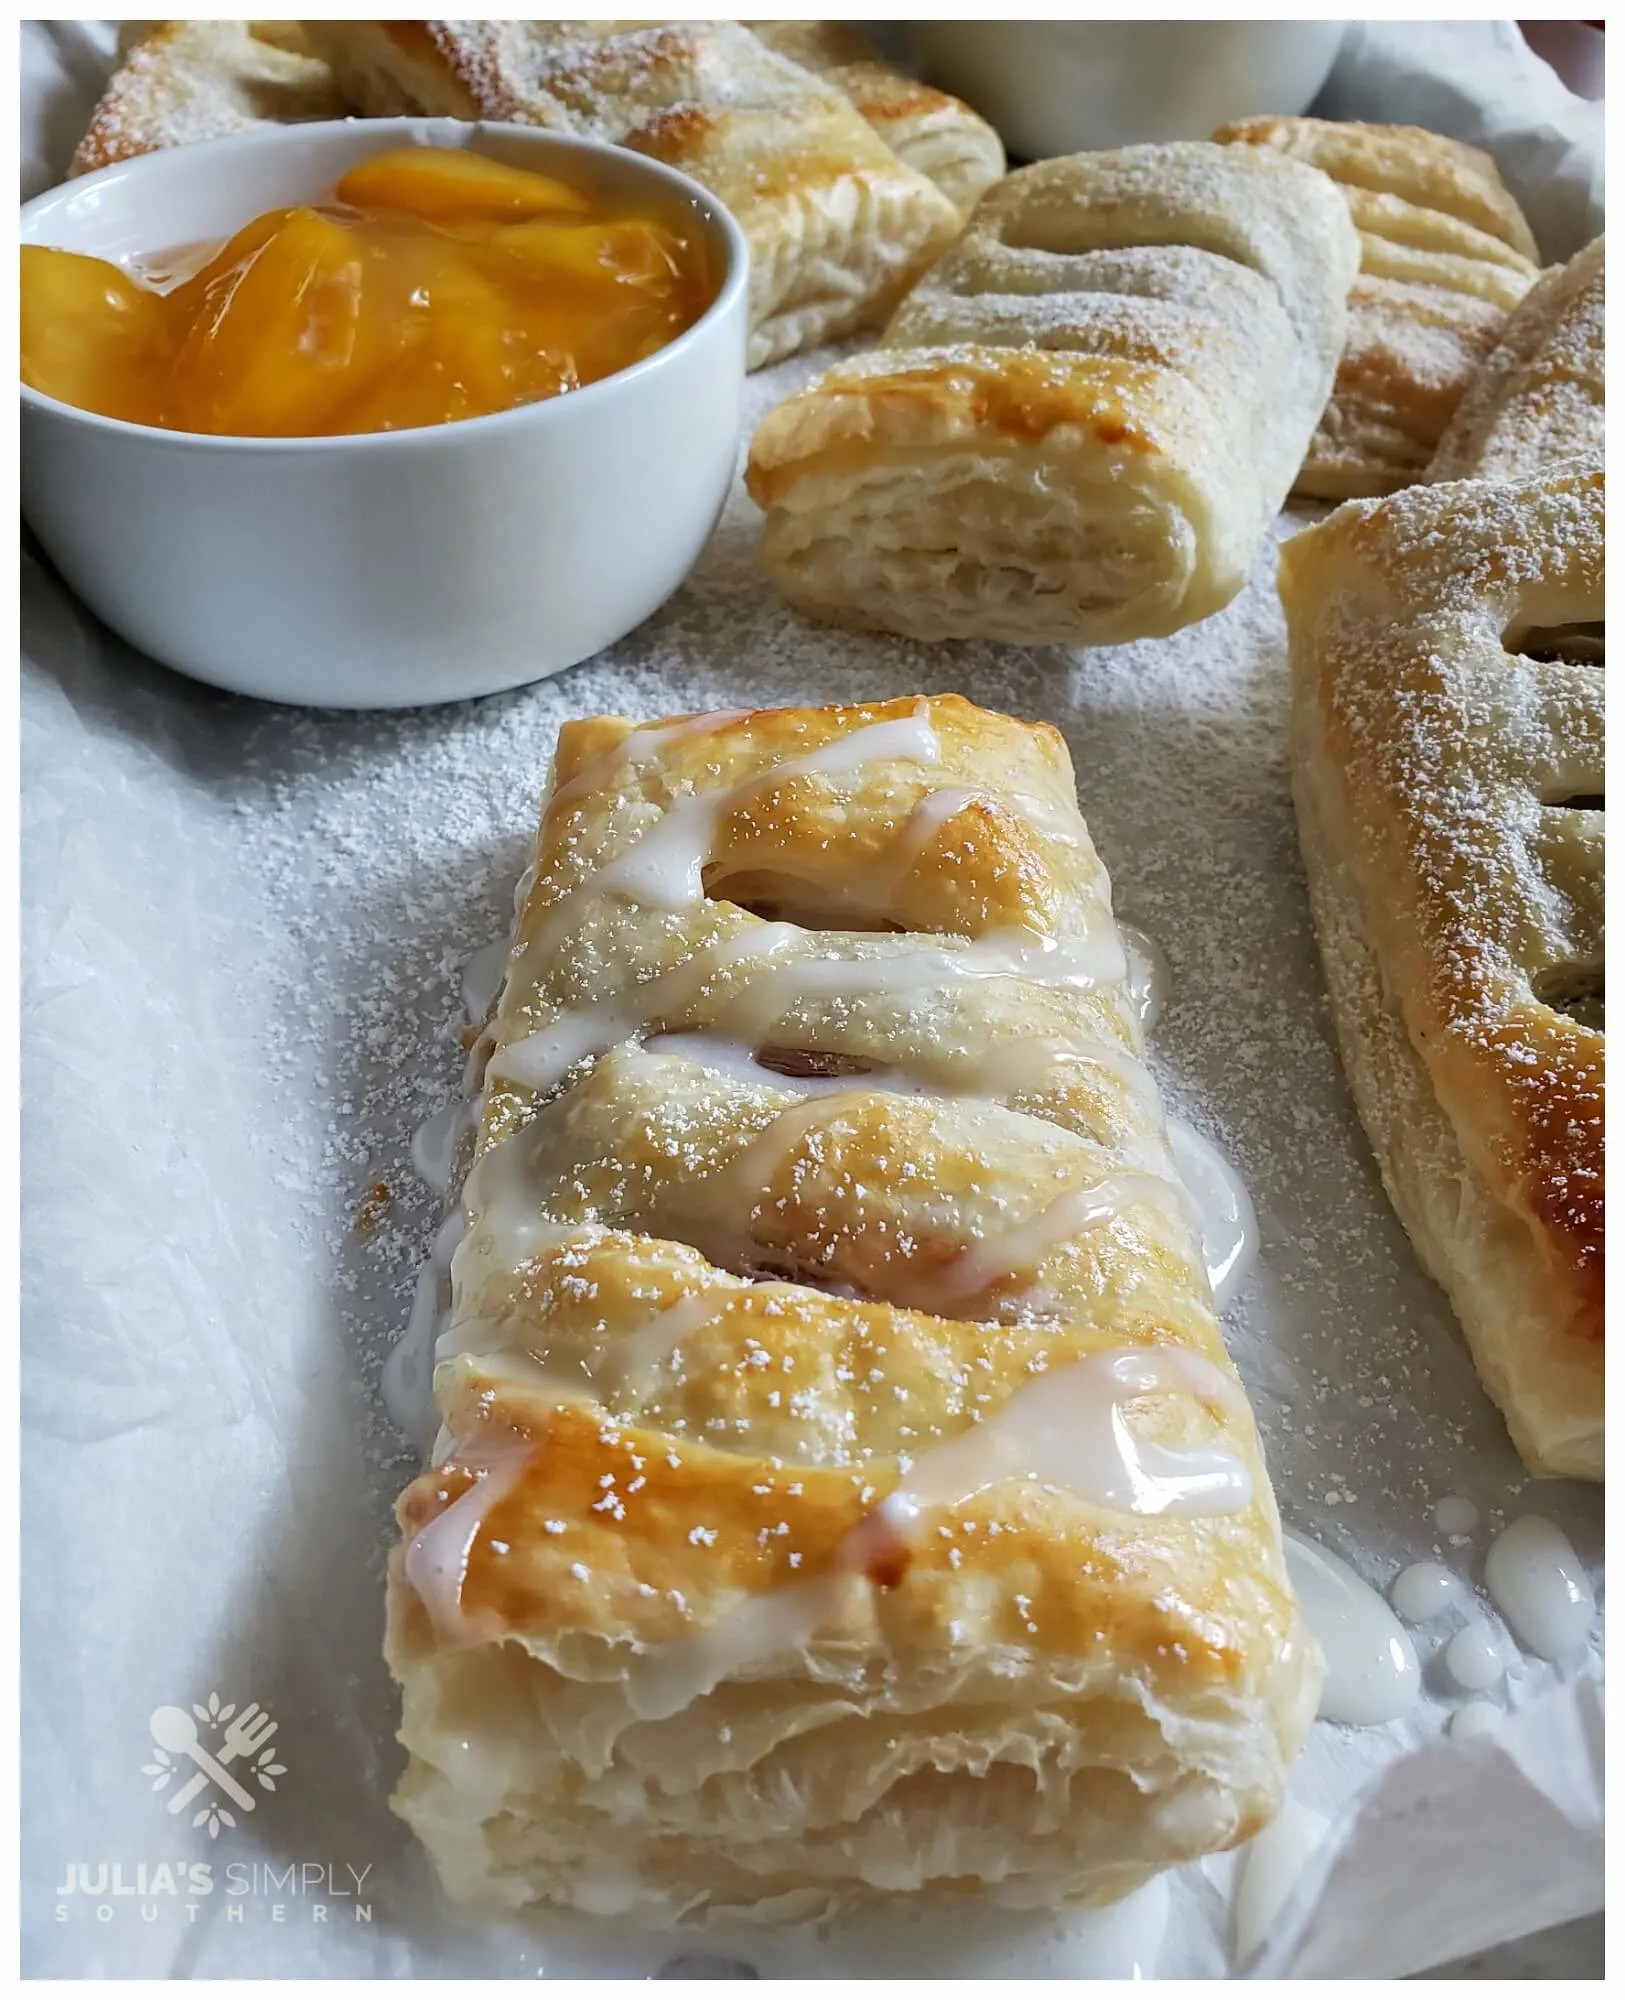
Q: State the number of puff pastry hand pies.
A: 8